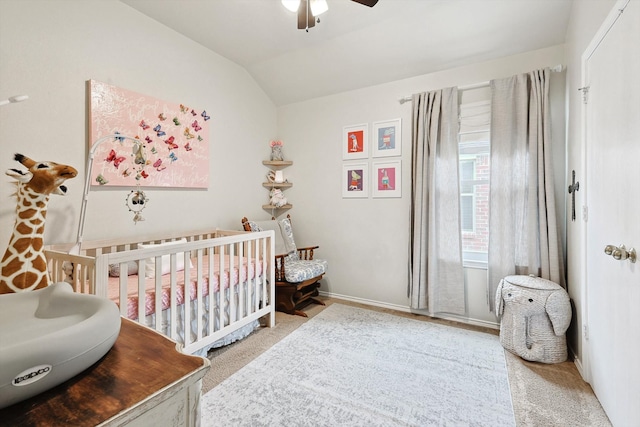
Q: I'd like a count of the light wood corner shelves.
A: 3